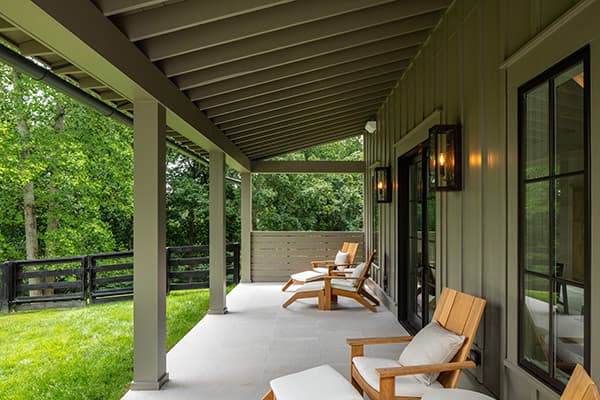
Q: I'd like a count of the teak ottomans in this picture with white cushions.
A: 3